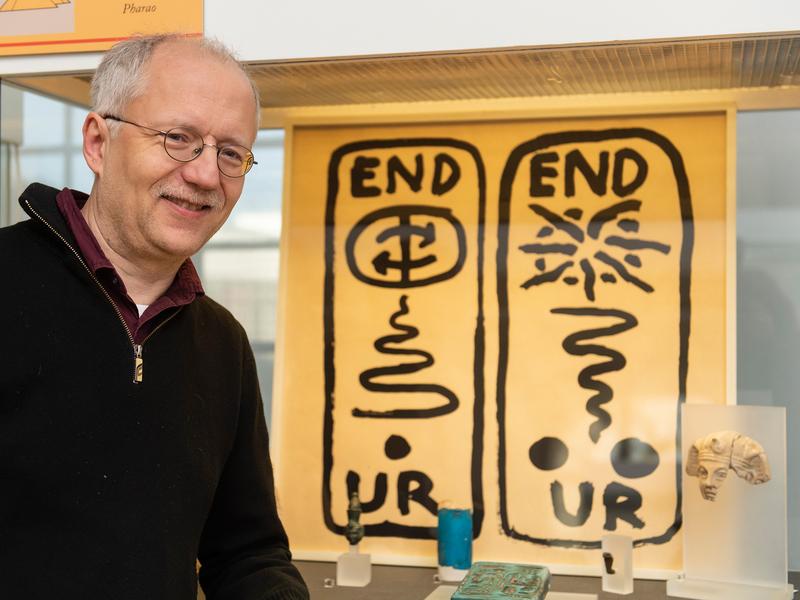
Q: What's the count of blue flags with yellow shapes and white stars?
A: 0